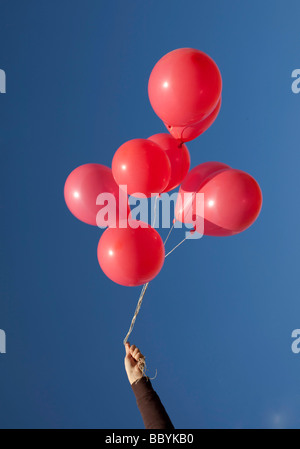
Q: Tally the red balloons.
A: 8